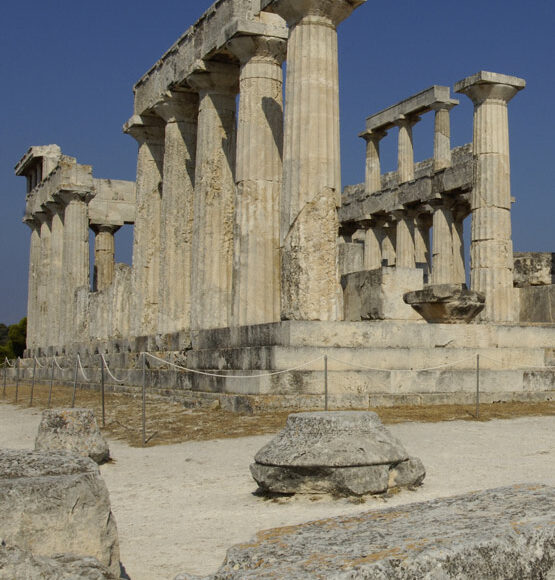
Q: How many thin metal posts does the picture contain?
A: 9